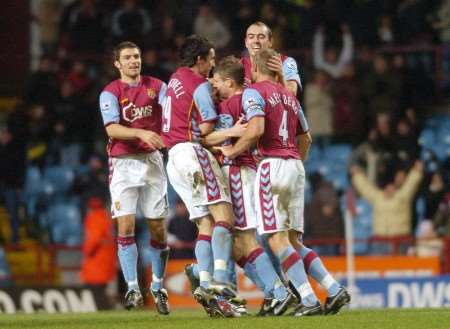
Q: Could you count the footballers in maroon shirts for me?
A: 5